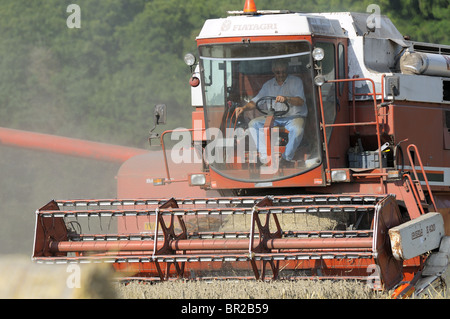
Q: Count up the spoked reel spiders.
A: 2